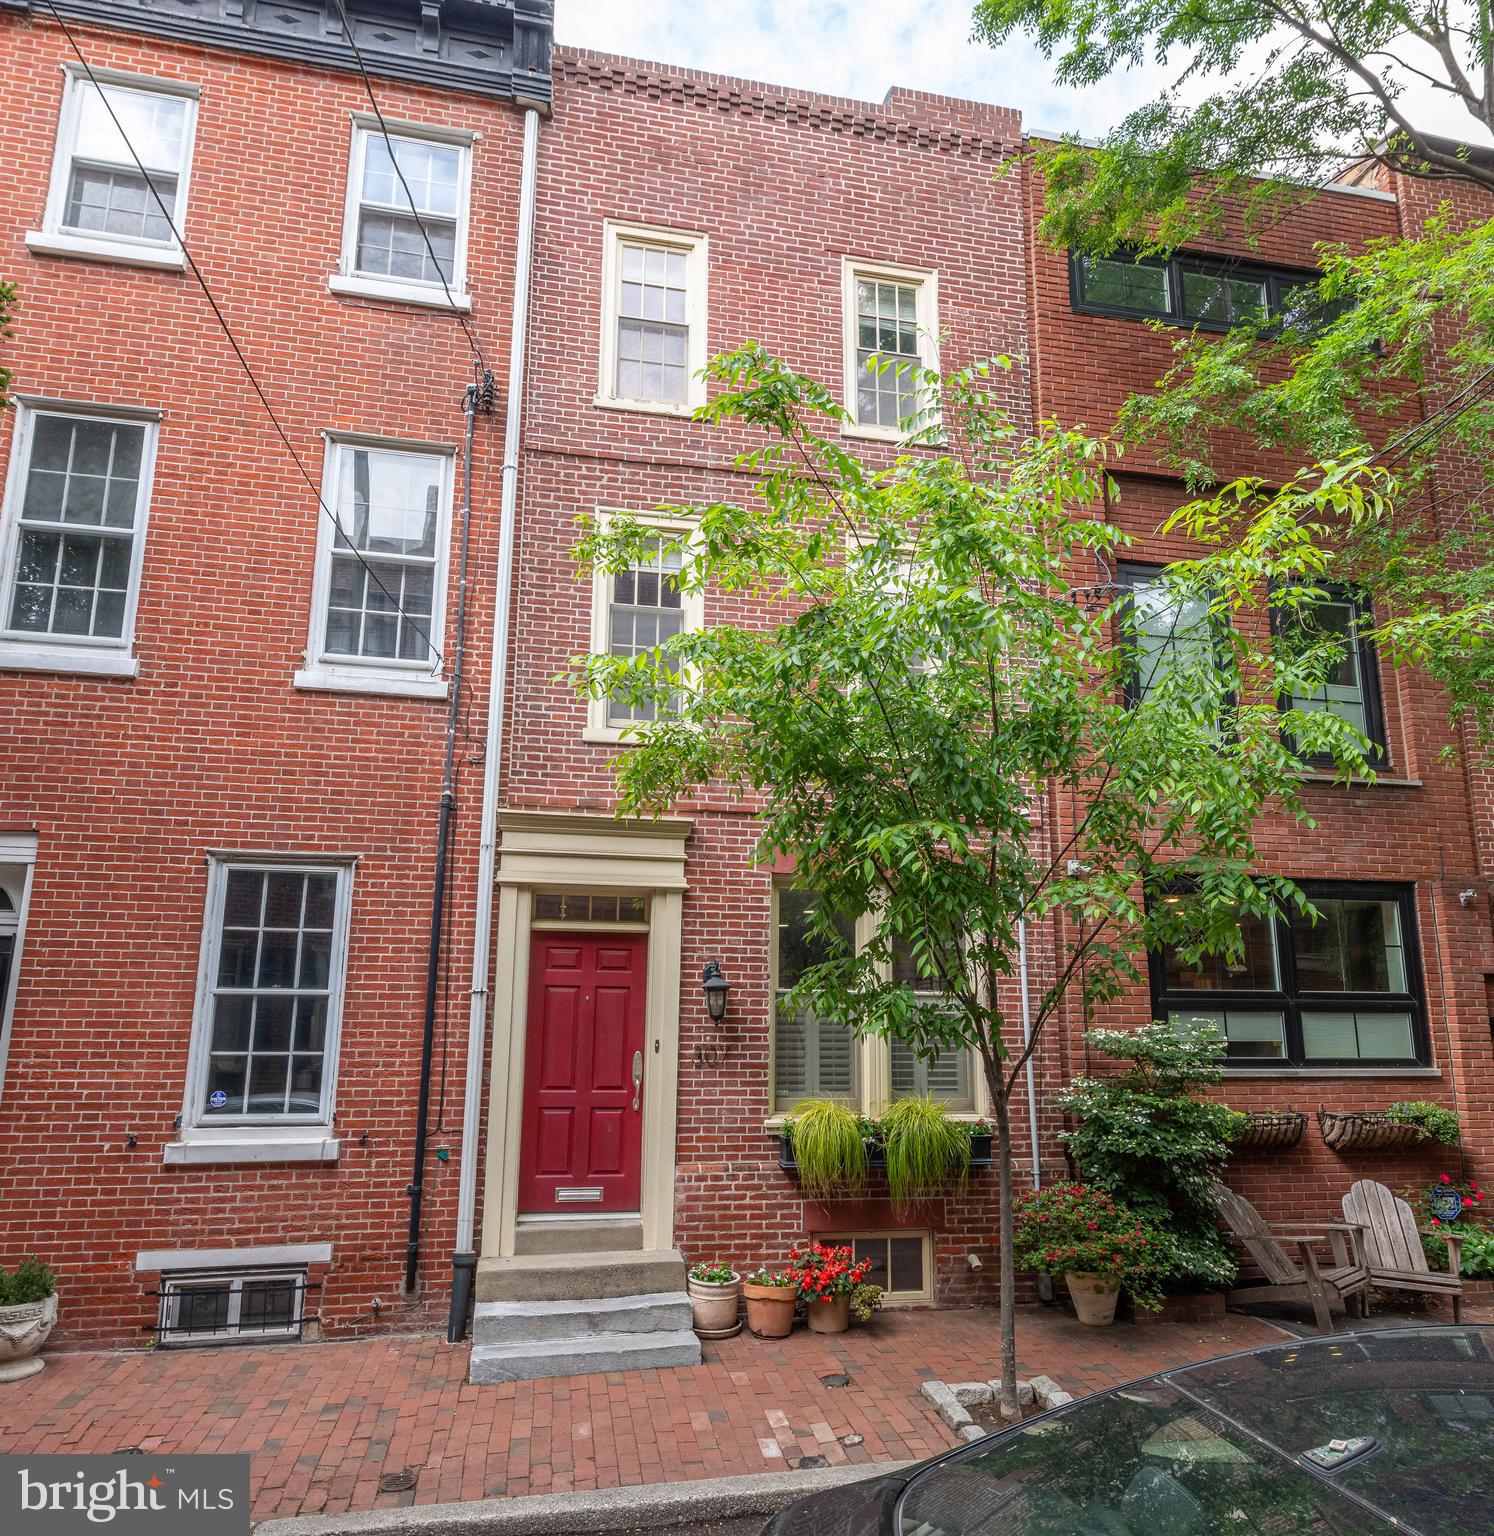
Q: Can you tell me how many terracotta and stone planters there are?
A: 5